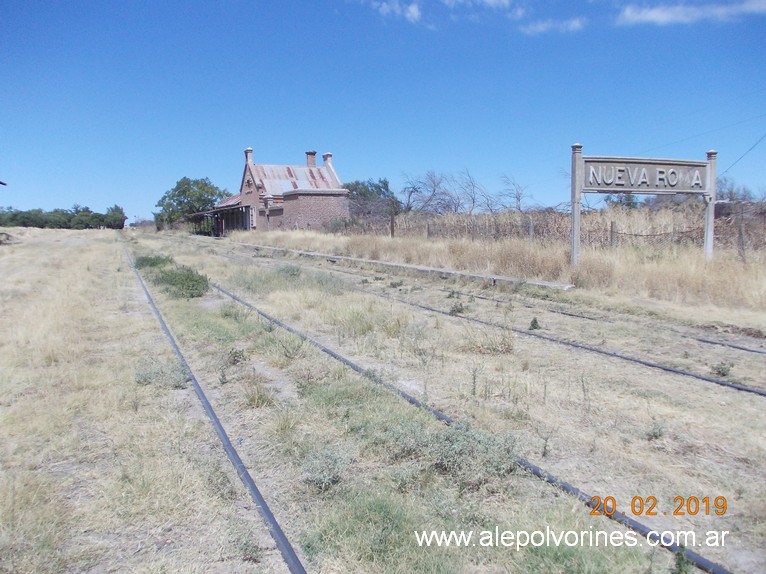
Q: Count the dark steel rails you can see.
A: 4